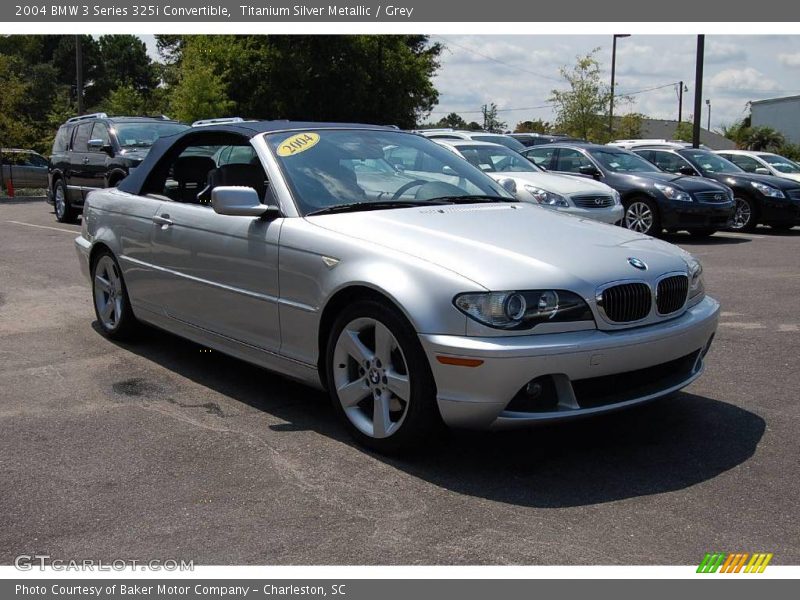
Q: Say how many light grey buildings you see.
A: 1